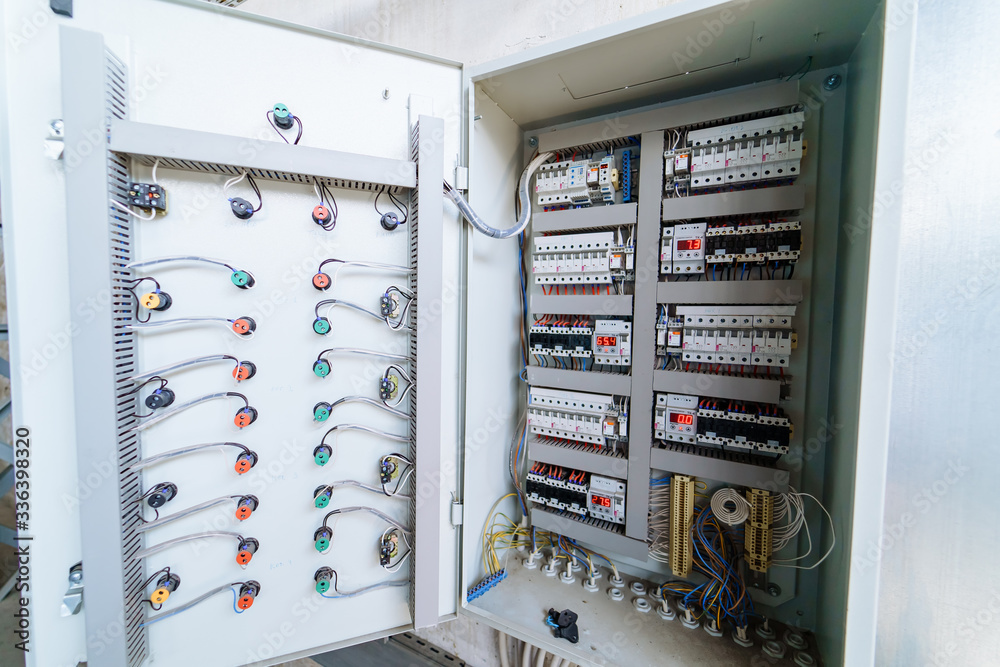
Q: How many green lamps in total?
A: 9